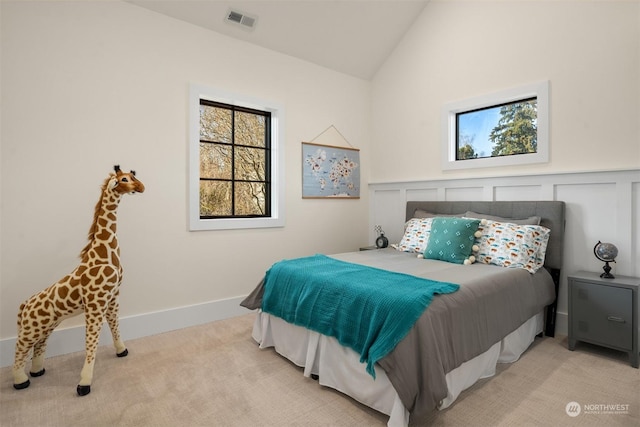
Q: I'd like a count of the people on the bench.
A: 0